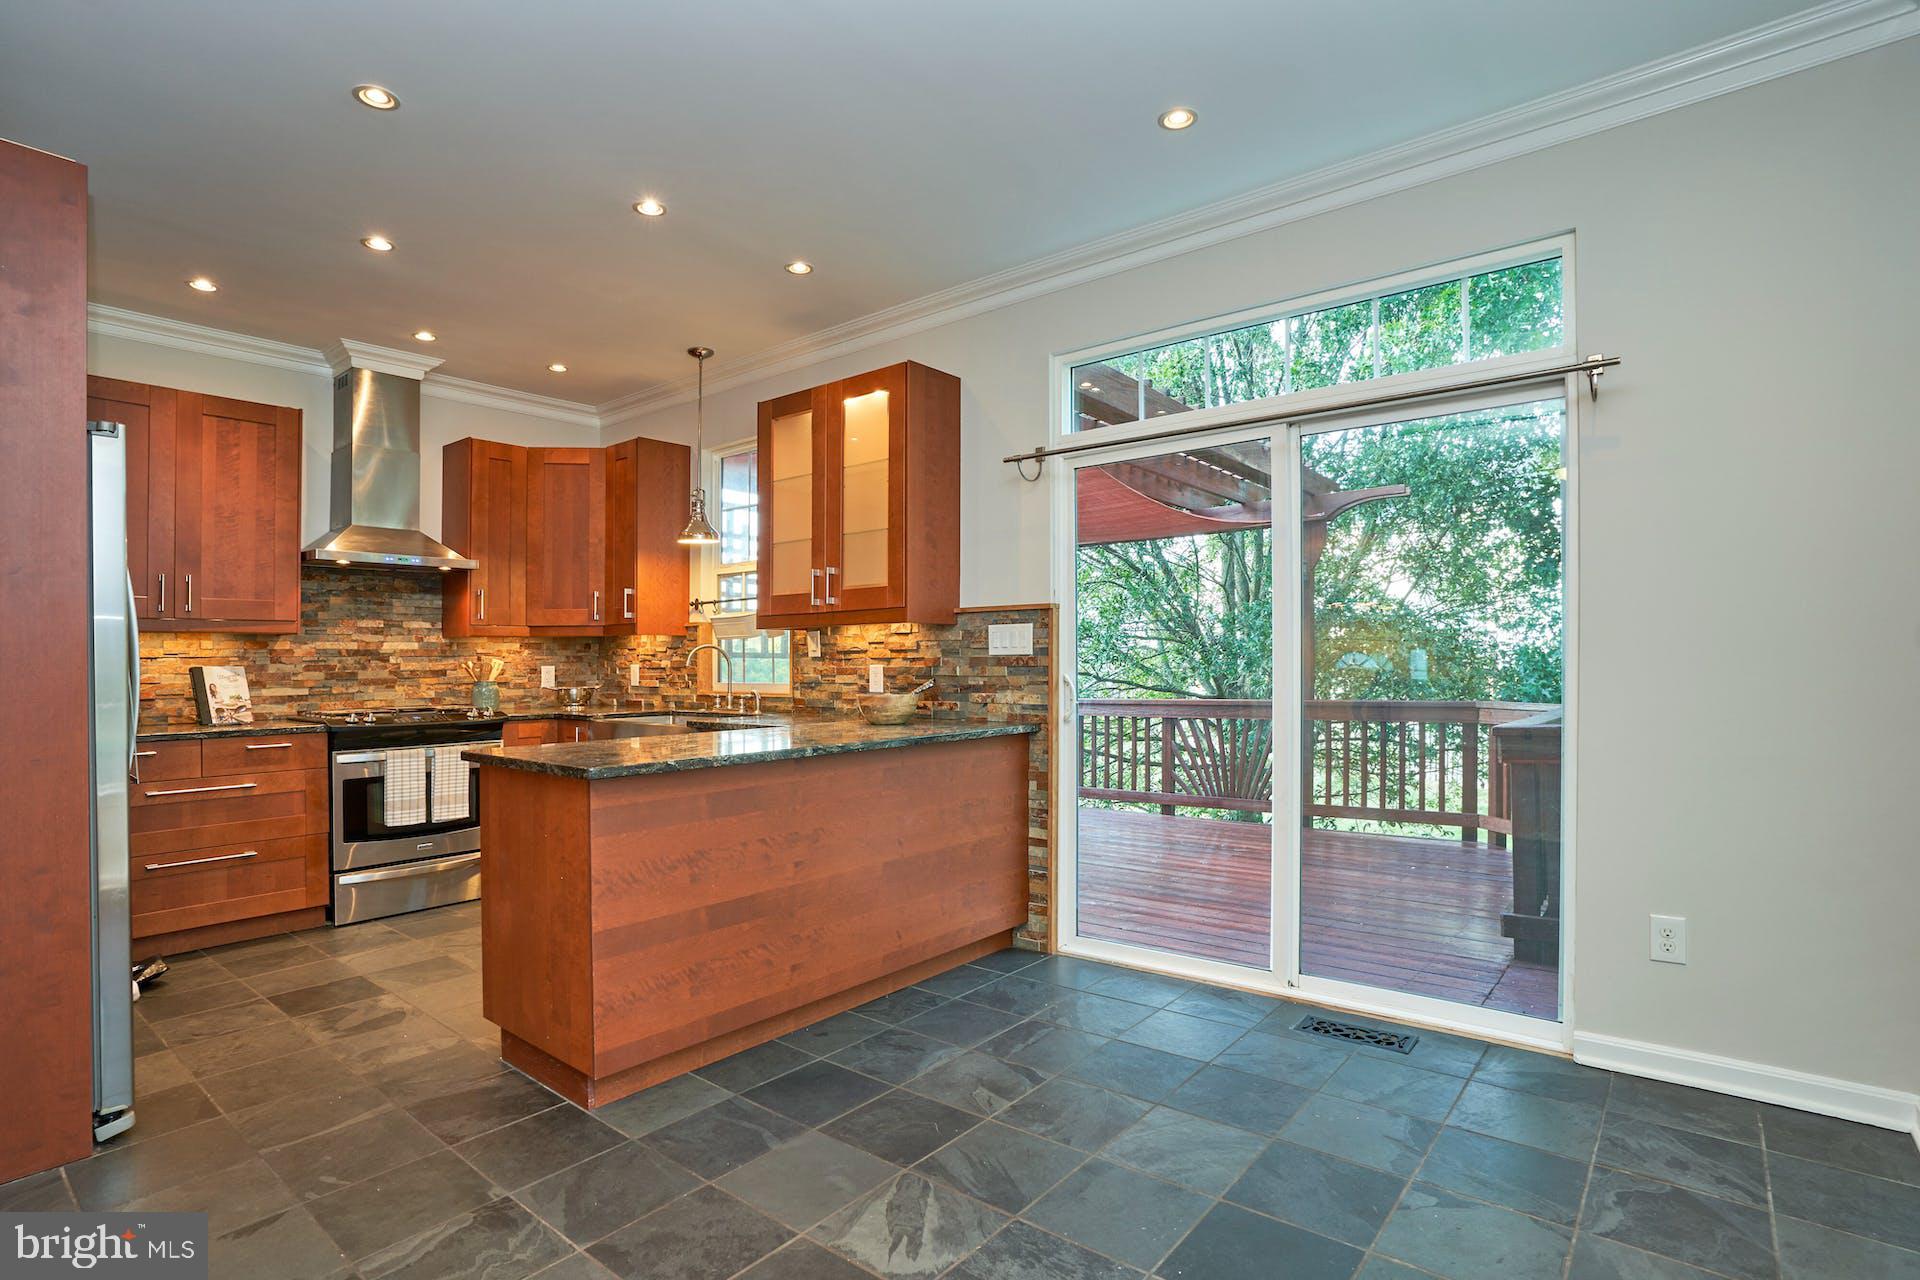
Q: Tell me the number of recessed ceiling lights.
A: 8